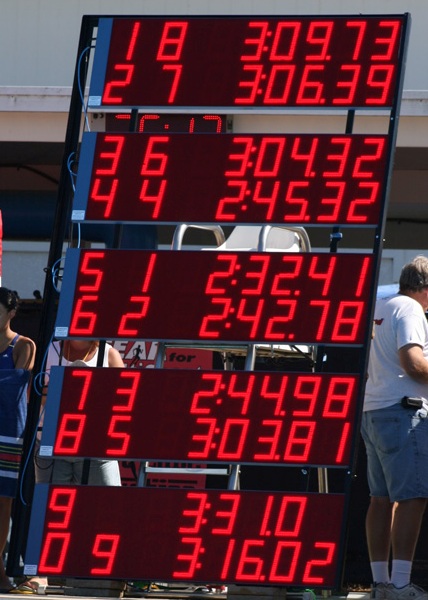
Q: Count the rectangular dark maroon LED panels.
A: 5